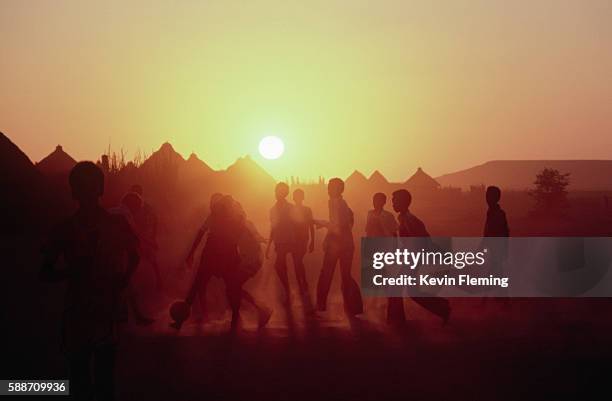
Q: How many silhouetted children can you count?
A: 11